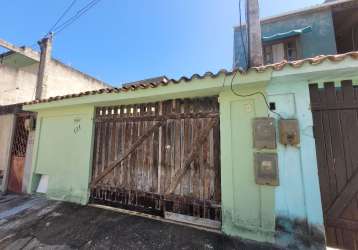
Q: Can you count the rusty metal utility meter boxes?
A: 3